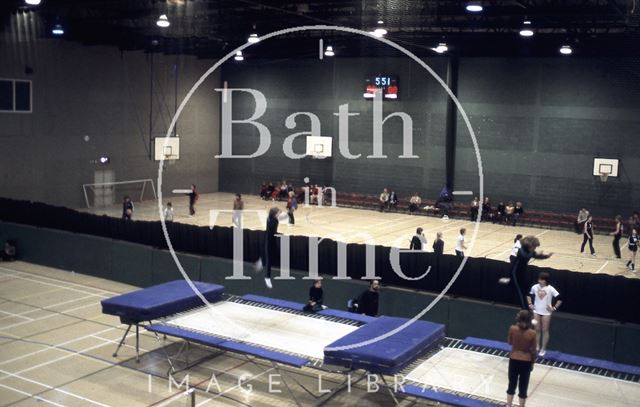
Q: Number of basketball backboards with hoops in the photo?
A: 3